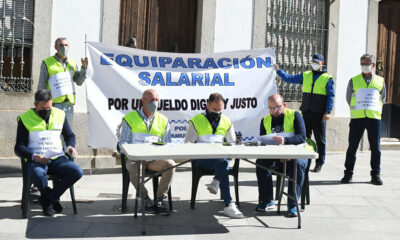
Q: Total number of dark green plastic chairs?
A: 4